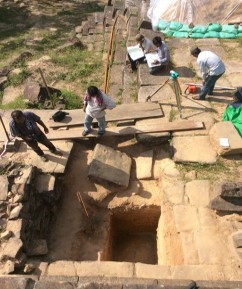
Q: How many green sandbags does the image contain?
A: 13